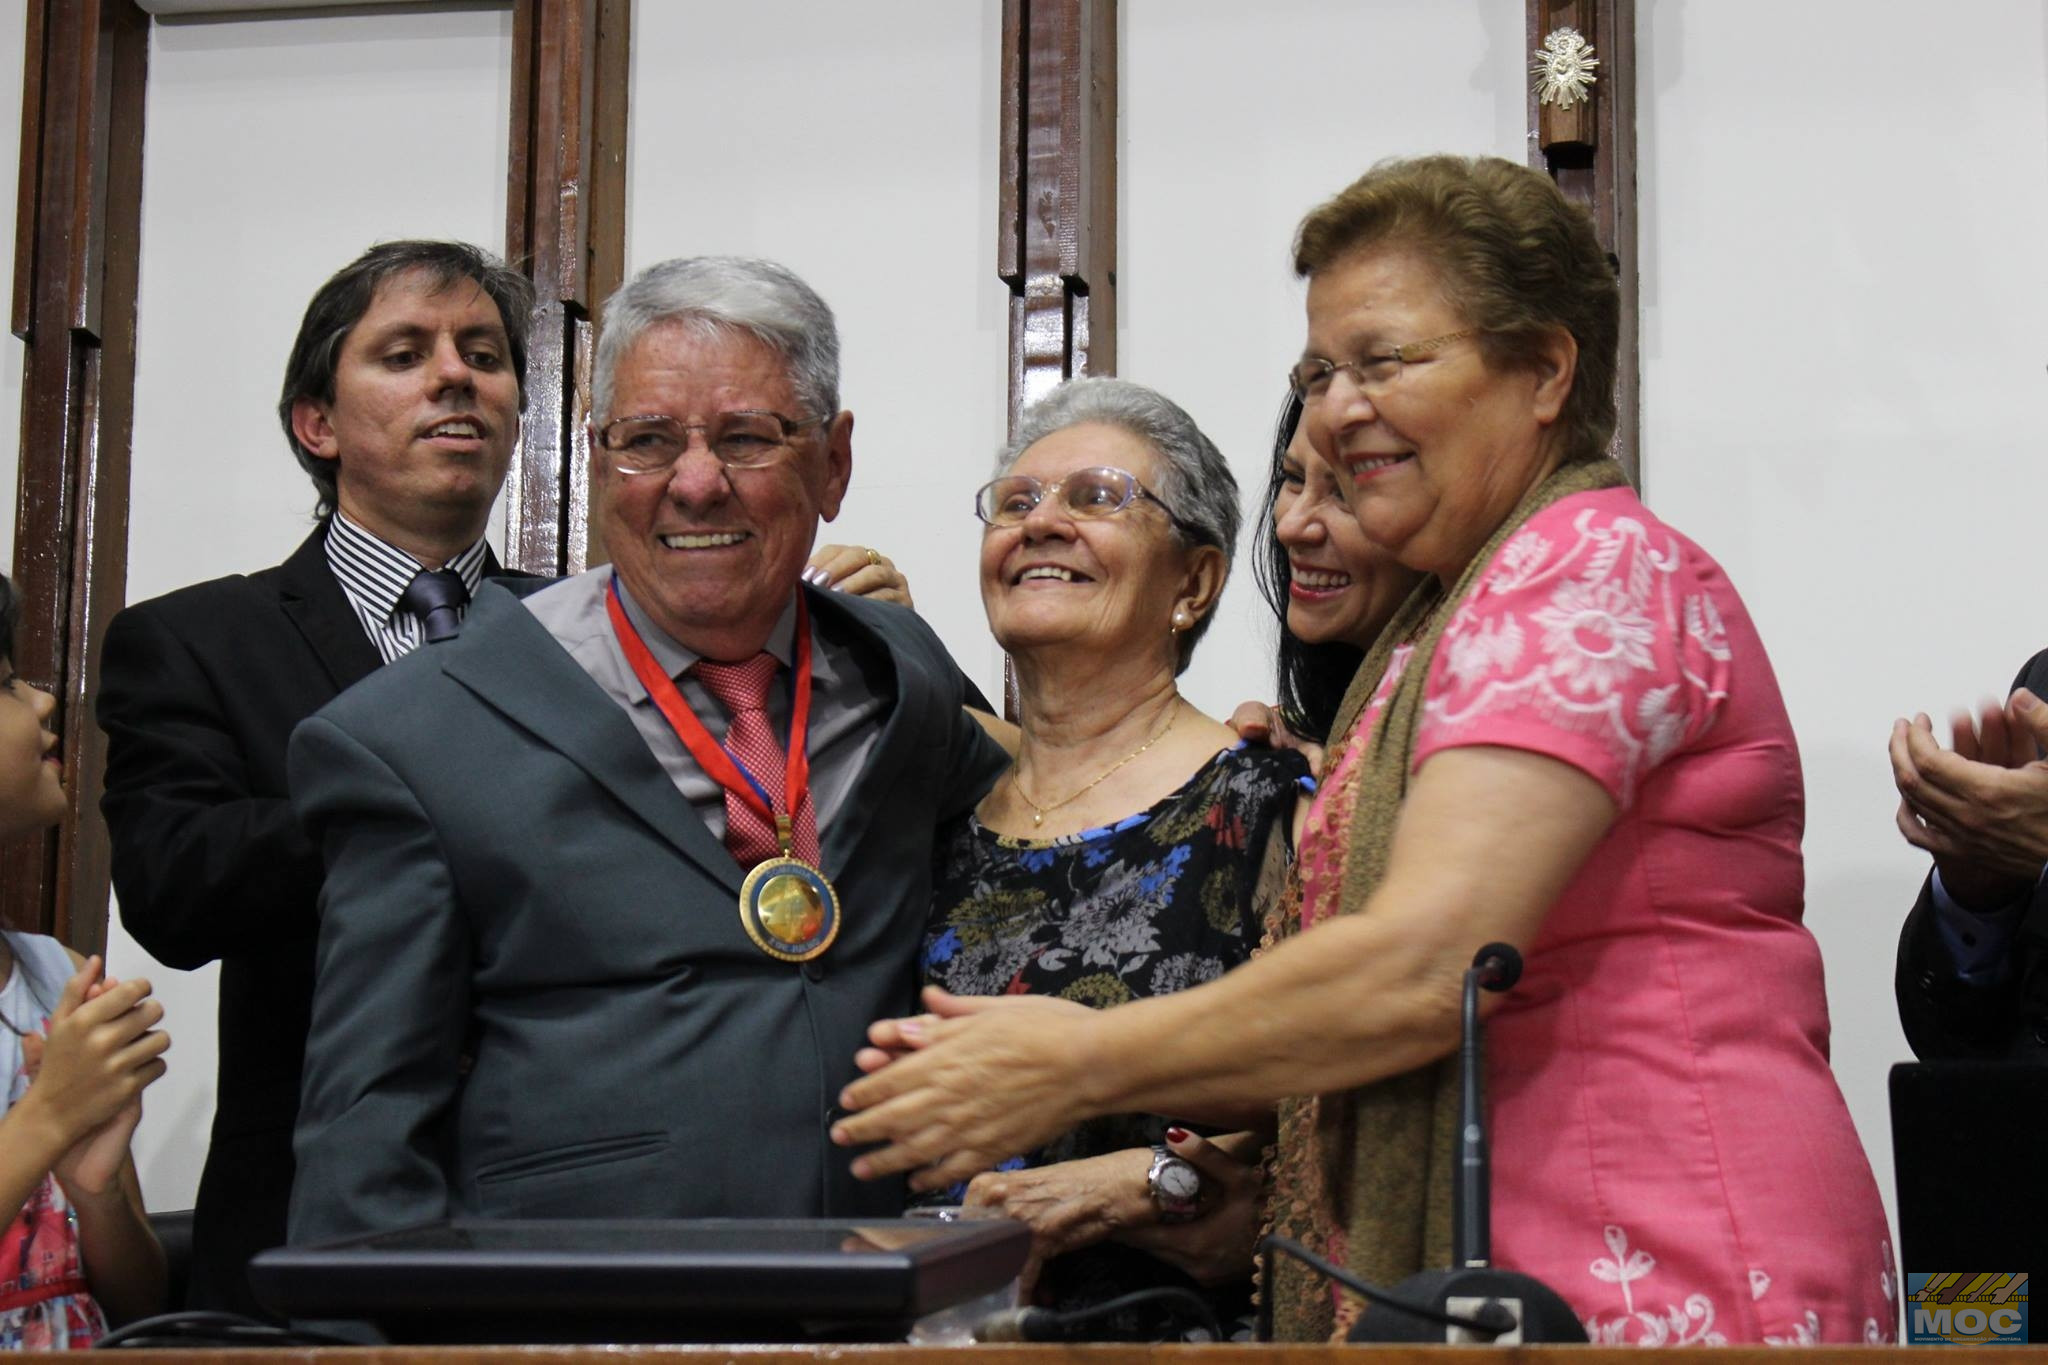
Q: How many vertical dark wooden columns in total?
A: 4